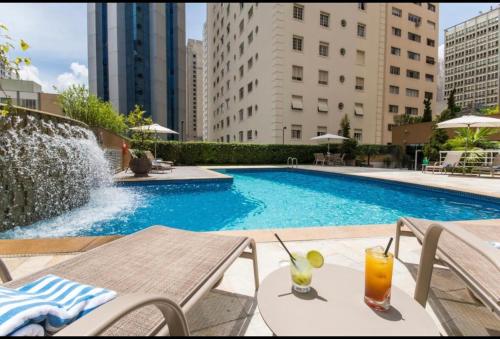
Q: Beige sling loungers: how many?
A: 6